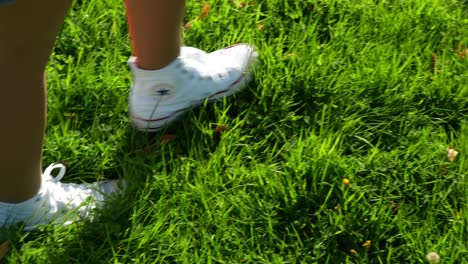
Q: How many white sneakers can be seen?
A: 2